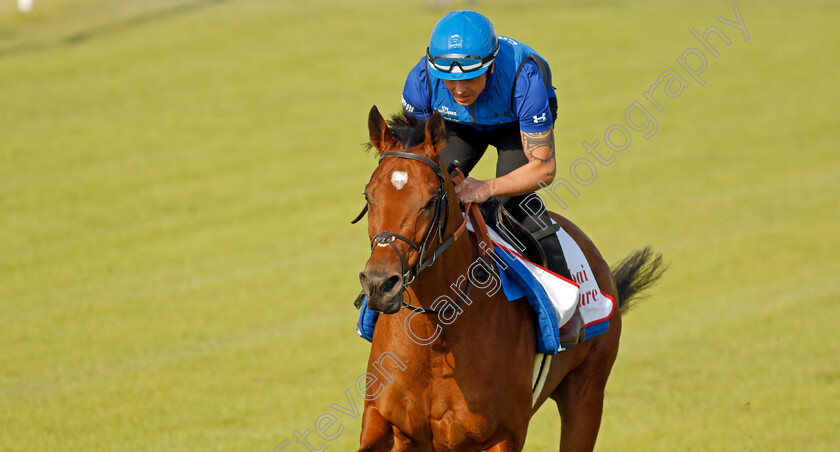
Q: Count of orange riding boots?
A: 0